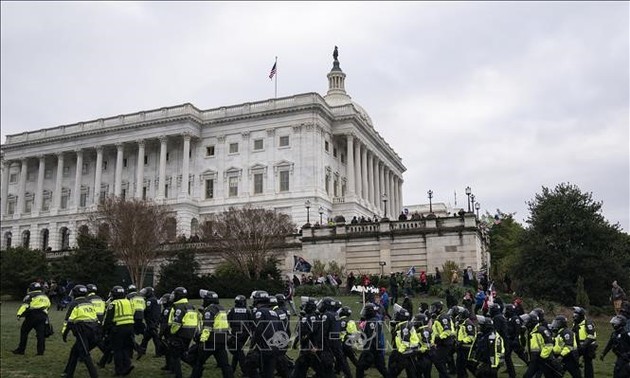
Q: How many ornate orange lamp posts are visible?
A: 0